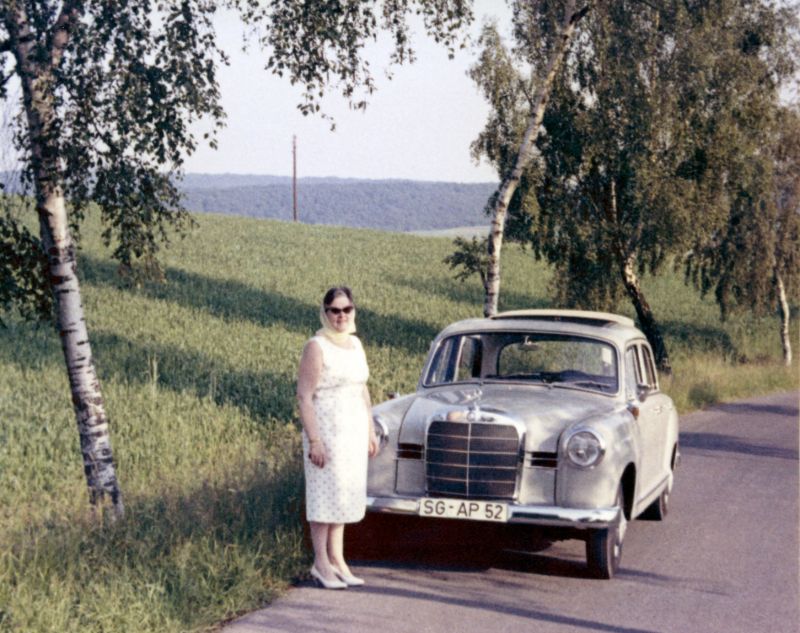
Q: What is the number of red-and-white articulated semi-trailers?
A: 0